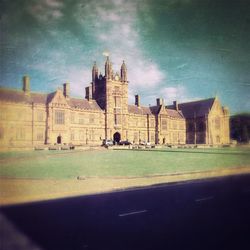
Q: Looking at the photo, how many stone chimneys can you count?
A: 6